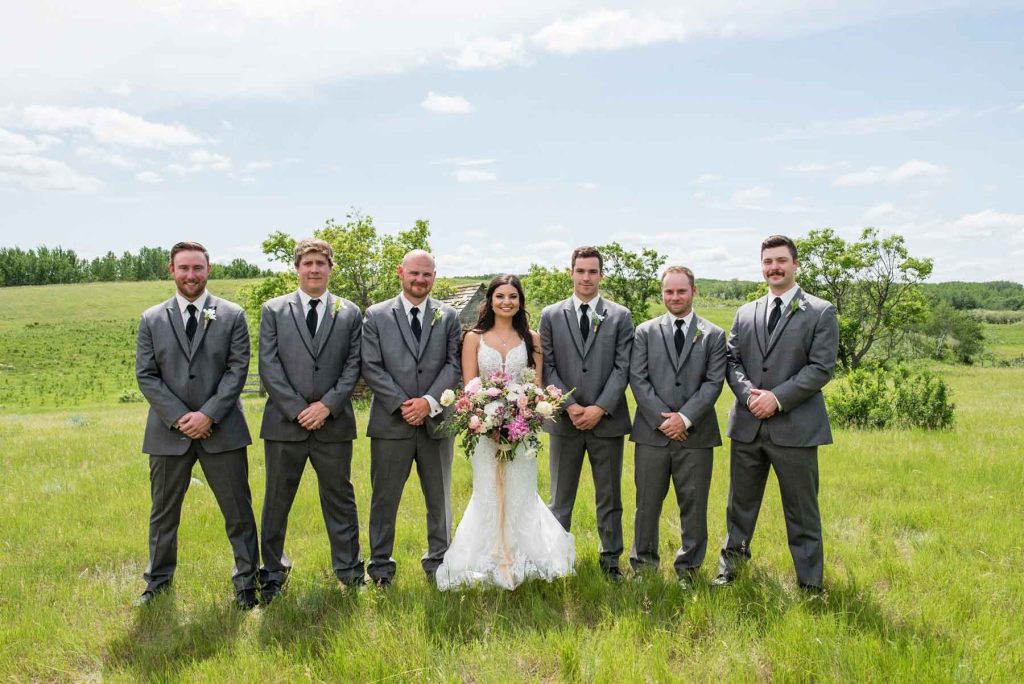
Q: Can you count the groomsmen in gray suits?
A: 6